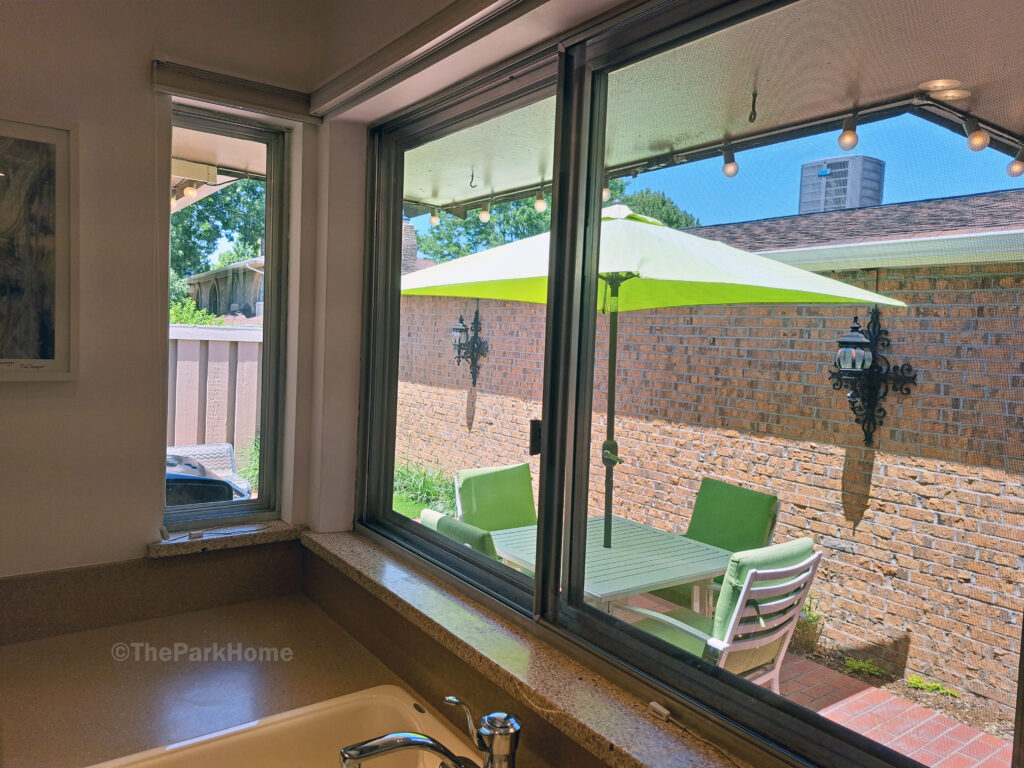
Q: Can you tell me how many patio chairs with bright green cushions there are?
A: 4